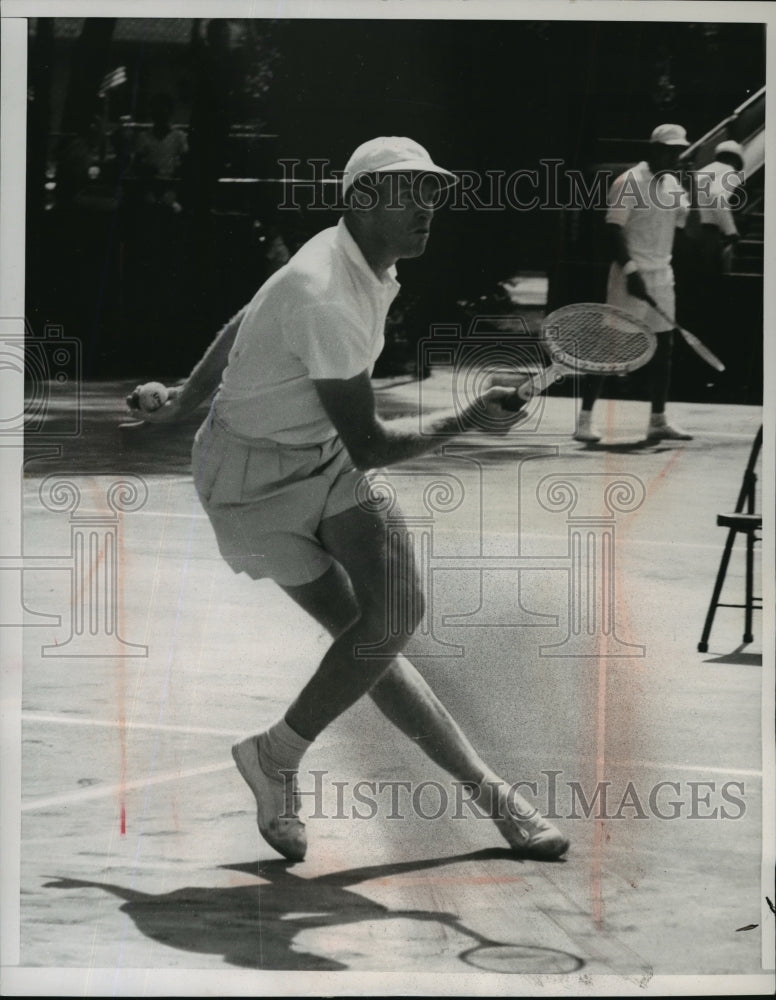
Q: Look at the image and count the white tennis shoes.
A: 4